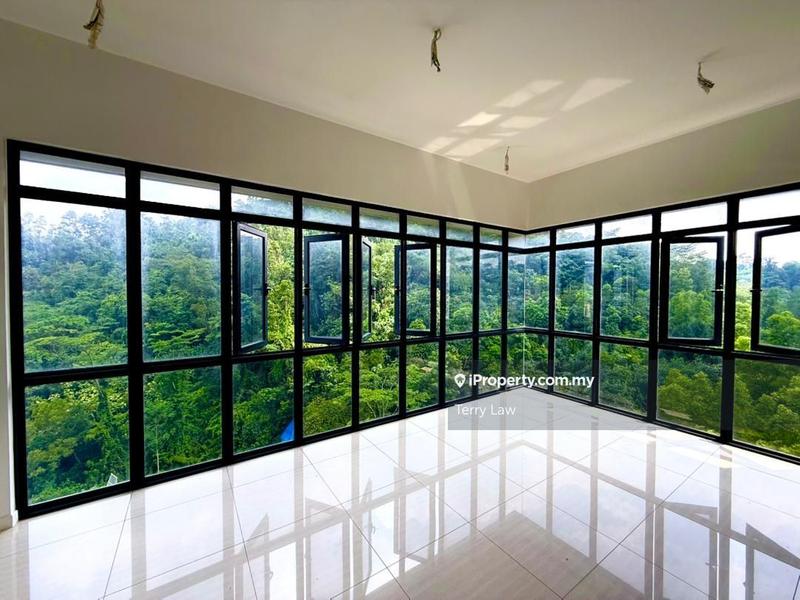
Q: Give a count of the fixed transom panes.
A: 14